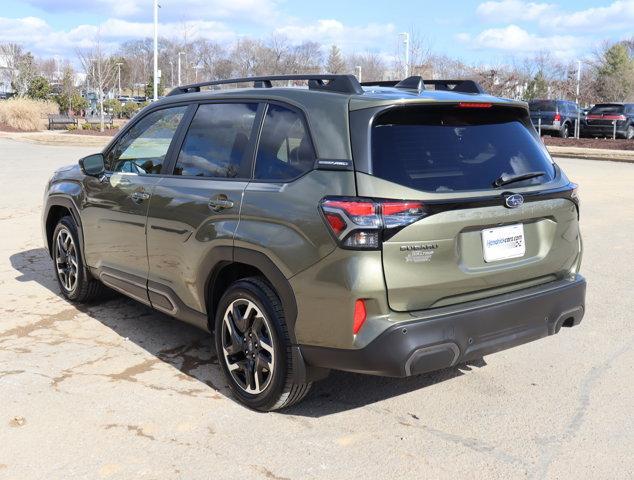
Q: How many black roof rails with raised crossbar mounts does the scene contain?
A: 2